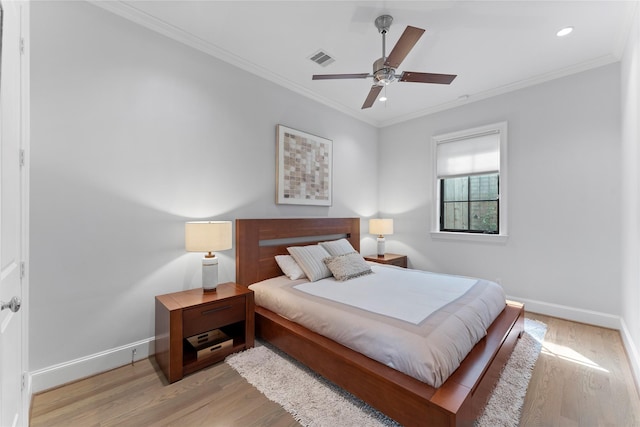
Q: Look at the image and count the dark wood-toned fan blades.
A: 4